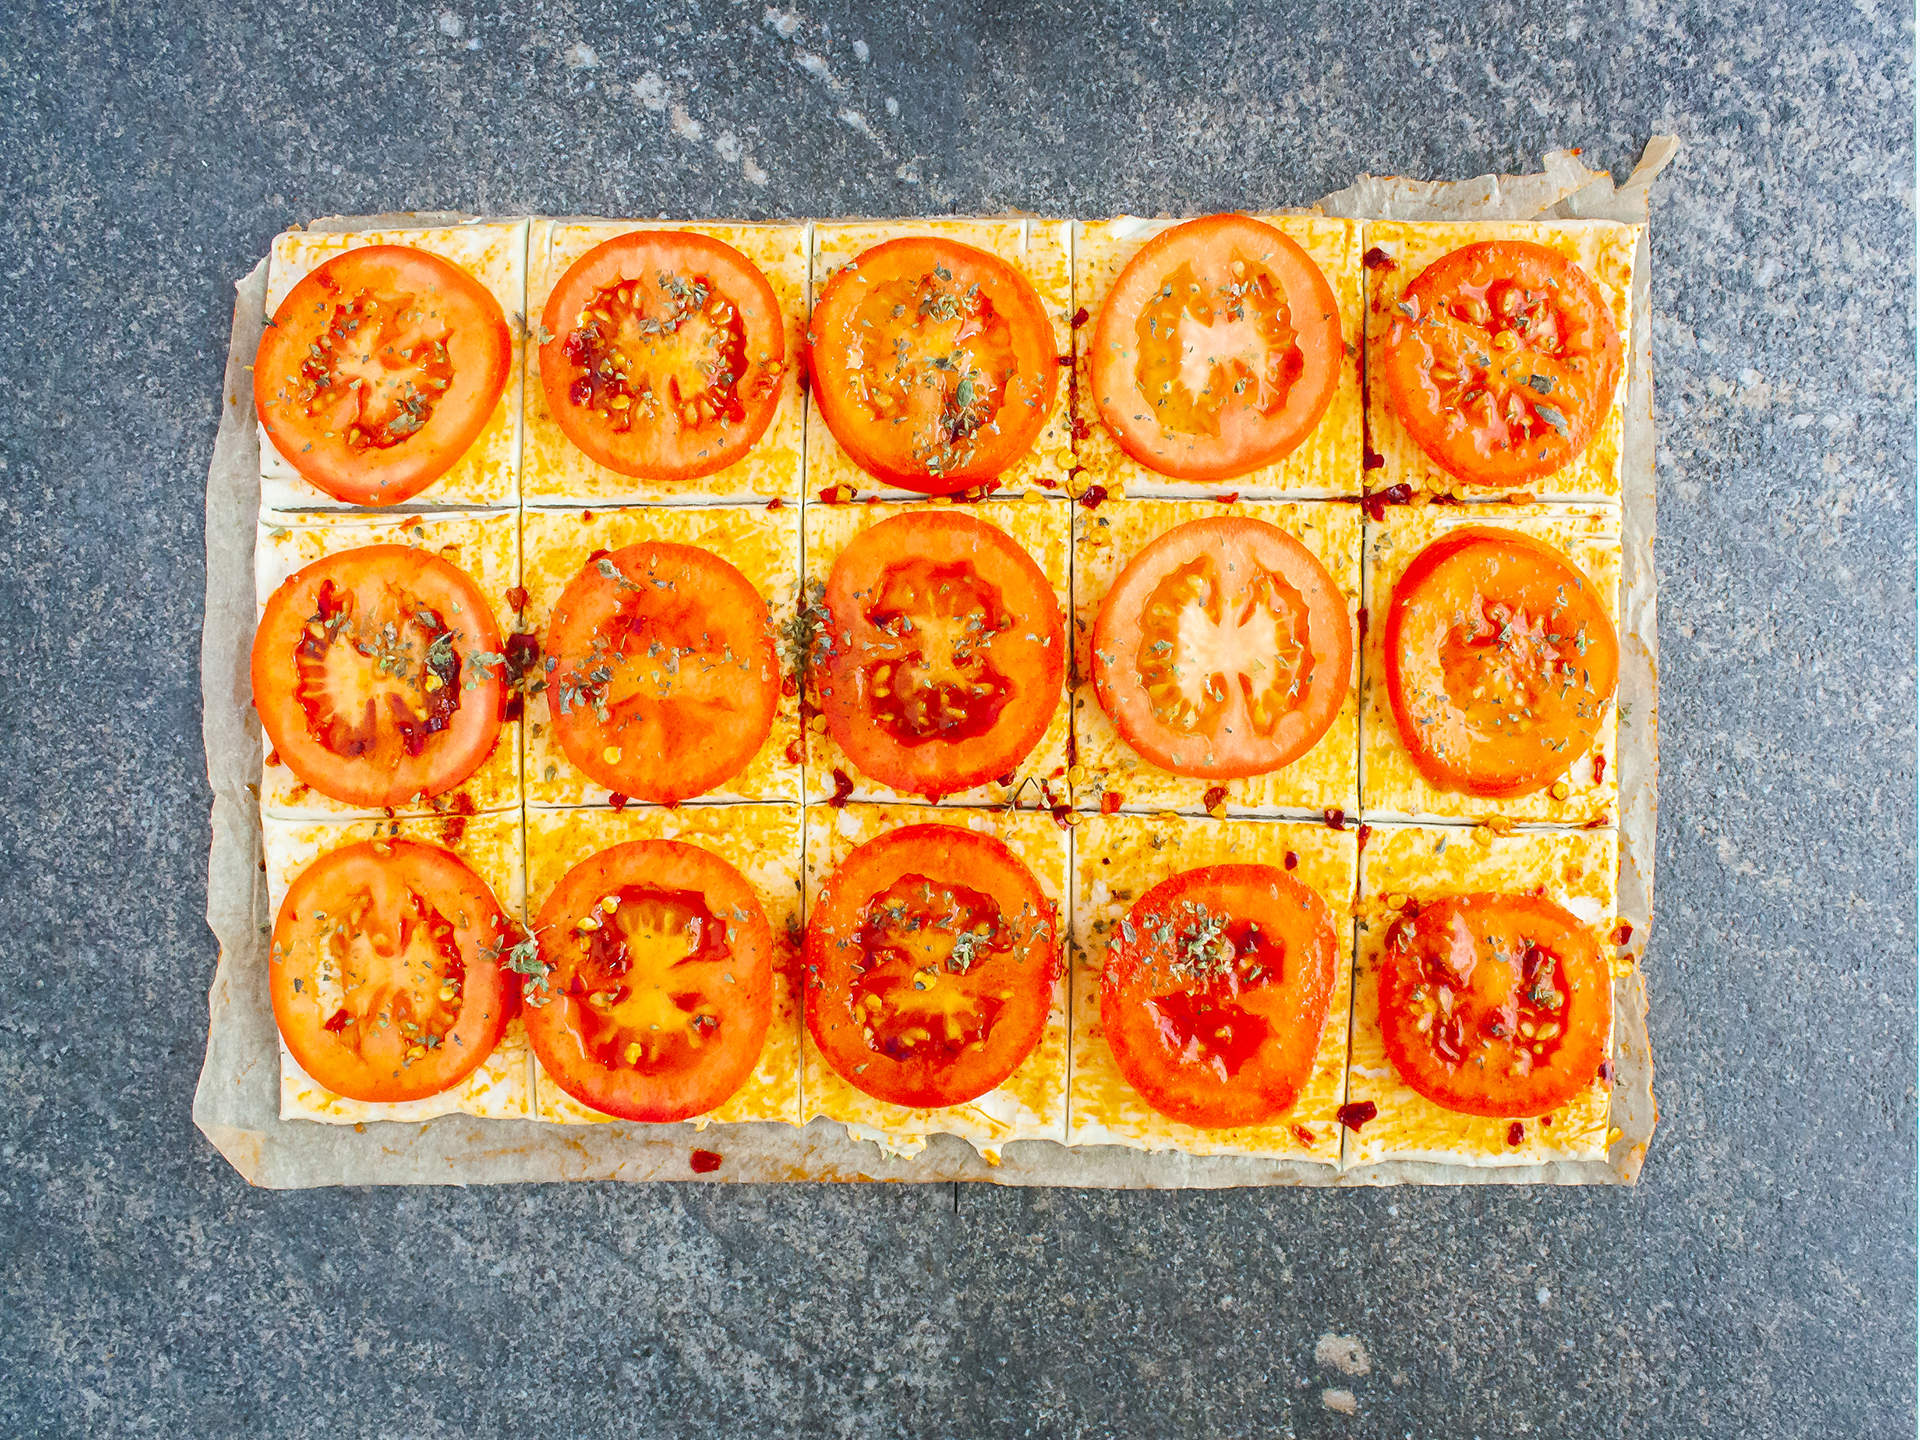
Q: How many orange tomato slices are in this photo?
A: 15